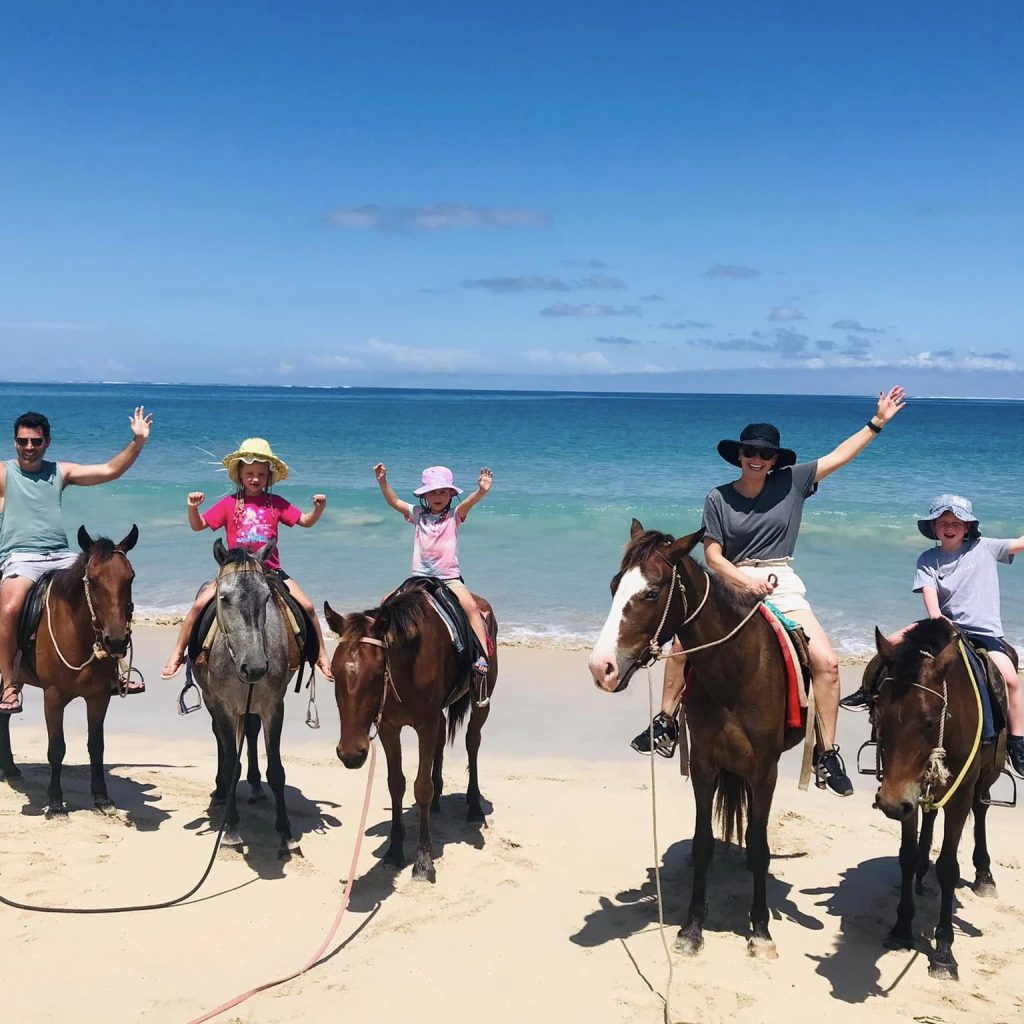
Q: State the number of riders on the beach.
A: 5